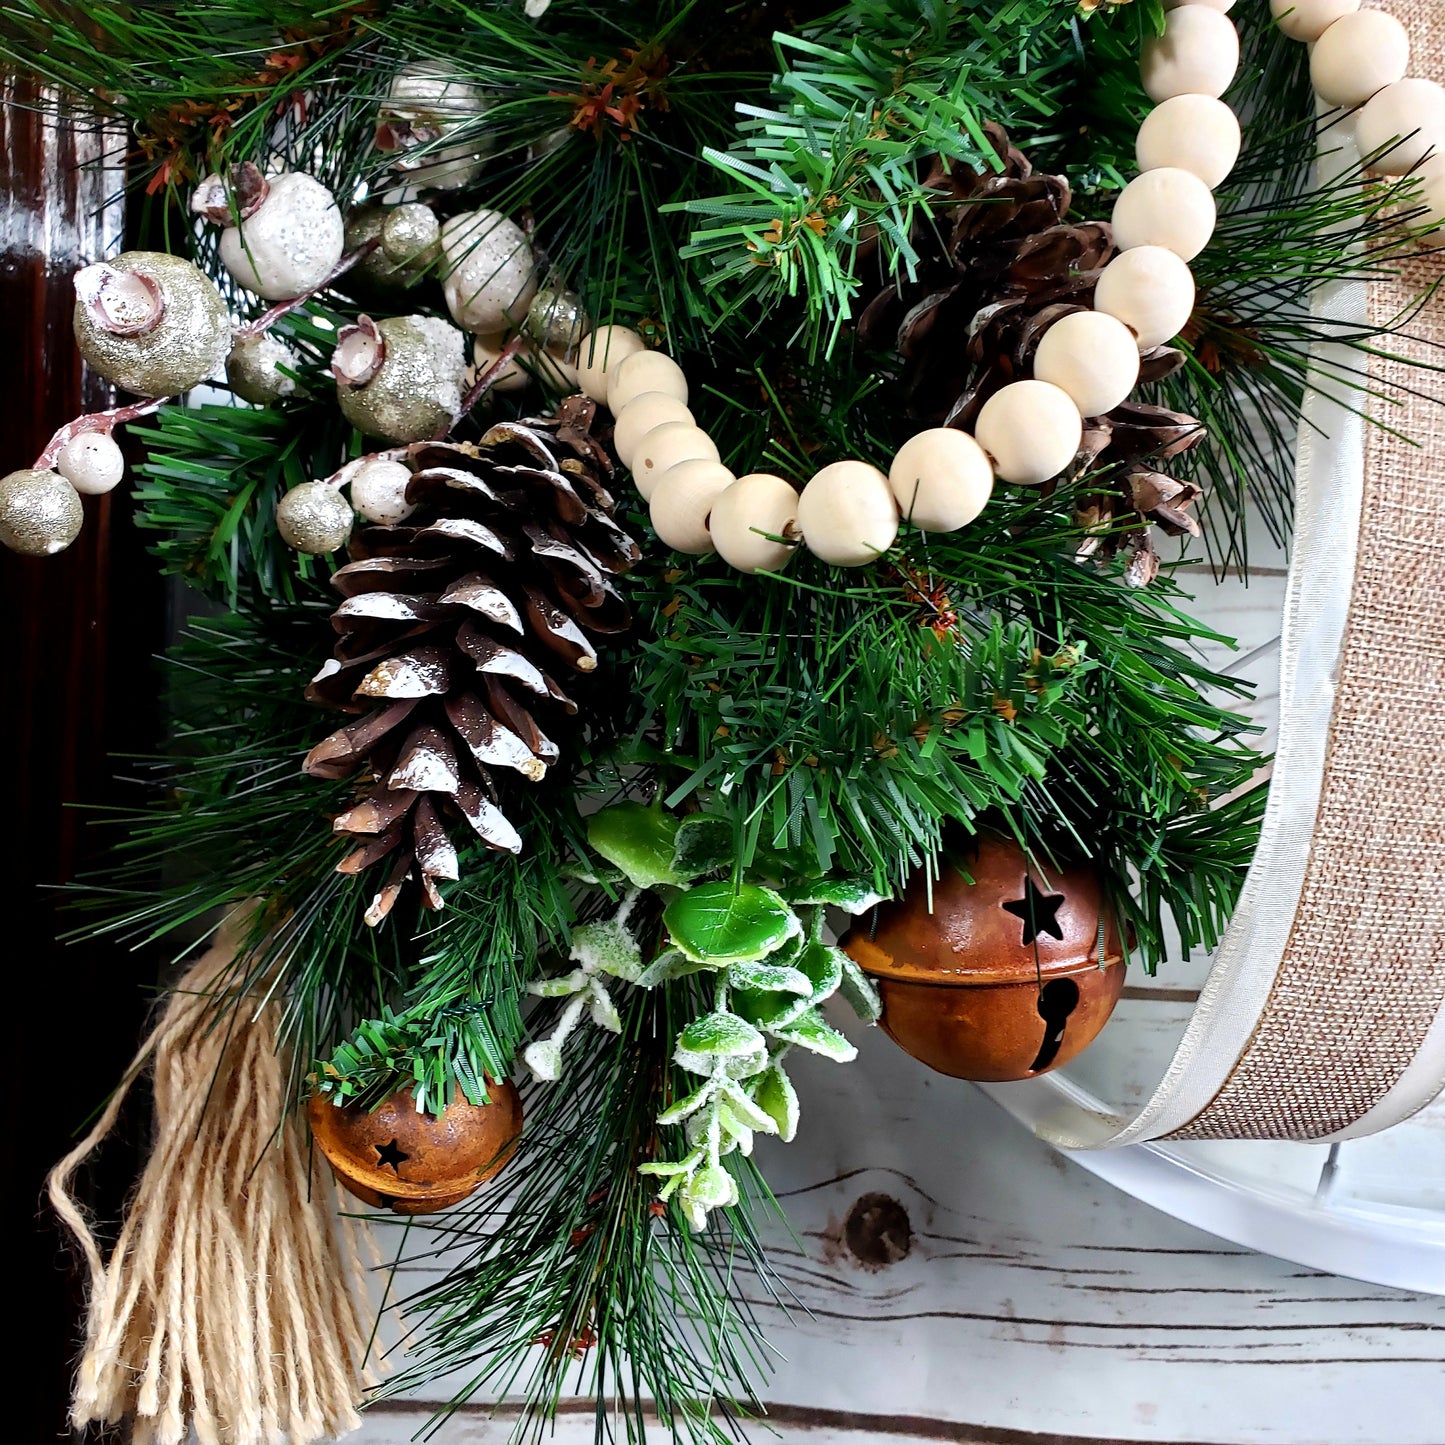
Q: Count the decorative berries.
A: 13